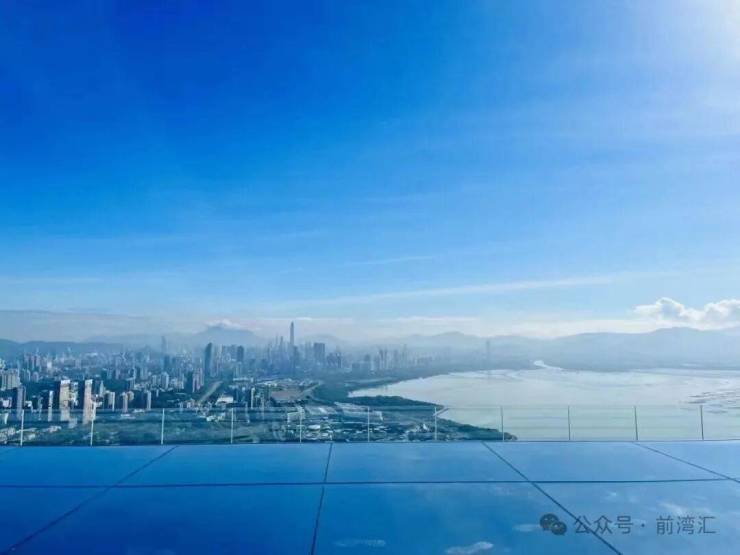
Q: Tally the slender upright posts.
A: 11